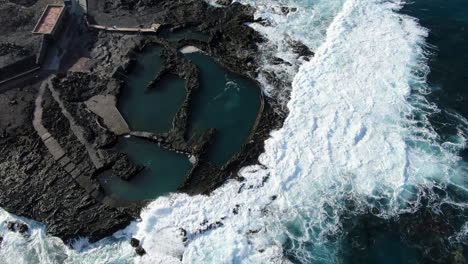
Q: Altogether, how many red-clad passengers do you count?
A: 0